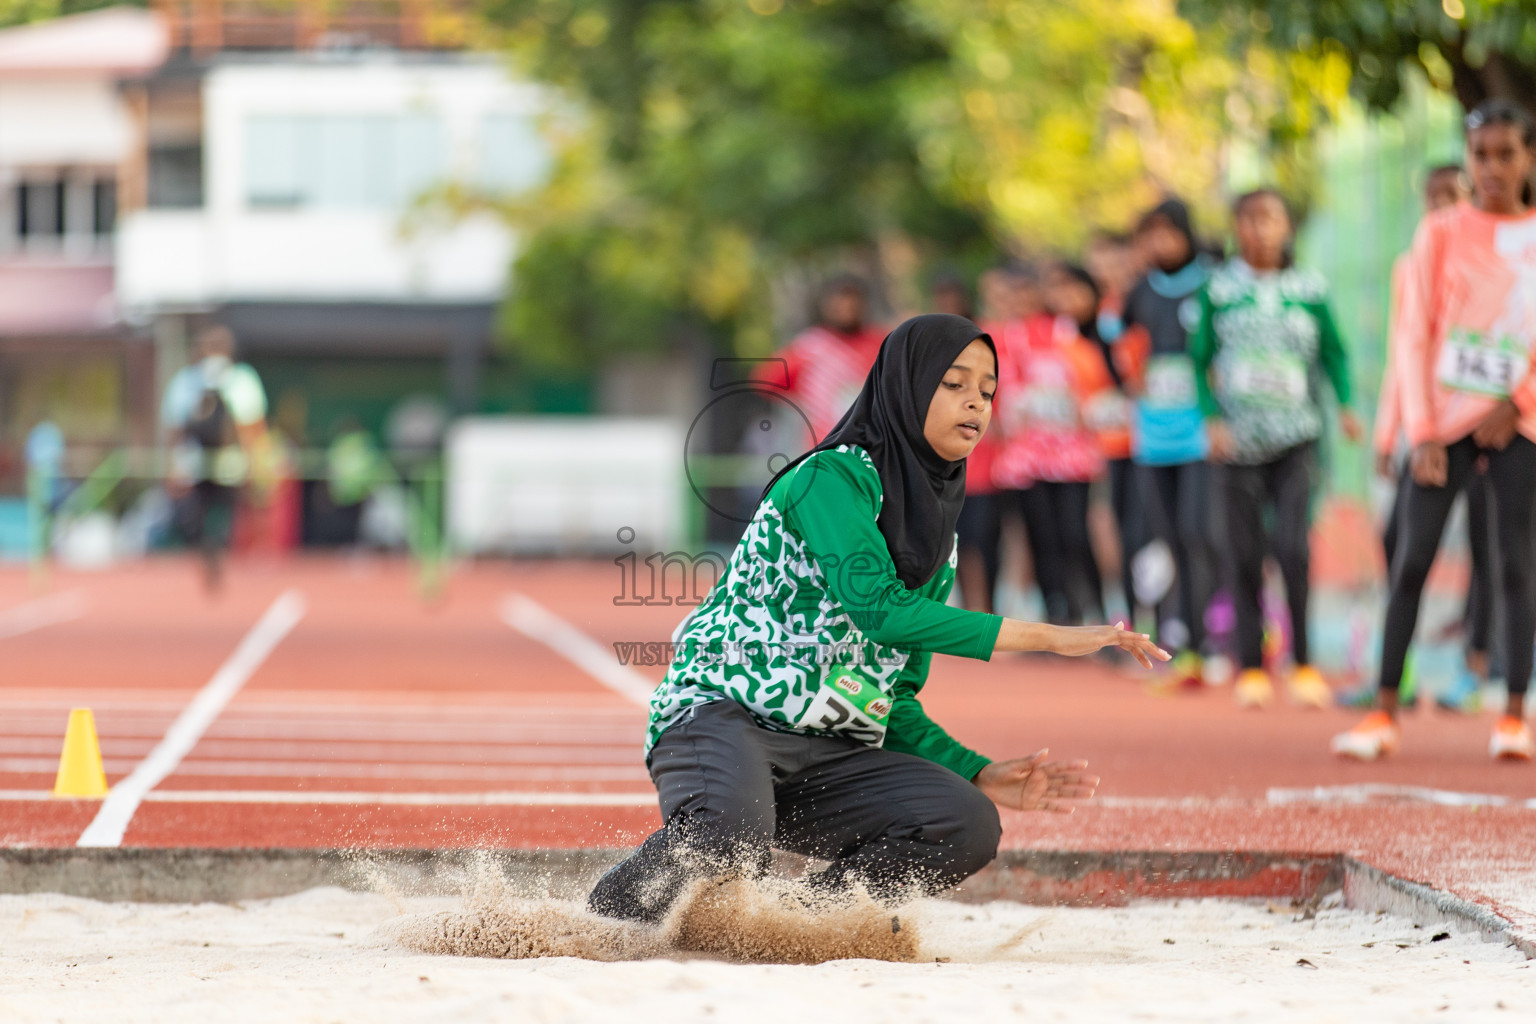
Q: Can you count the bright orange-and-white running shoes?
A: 2